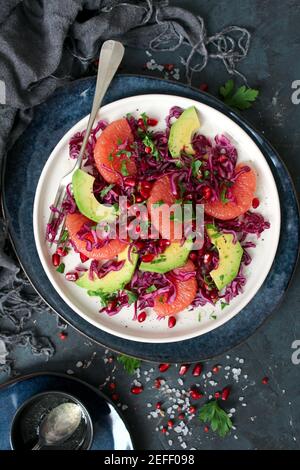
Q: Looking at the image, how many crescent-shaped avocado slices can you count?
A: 5